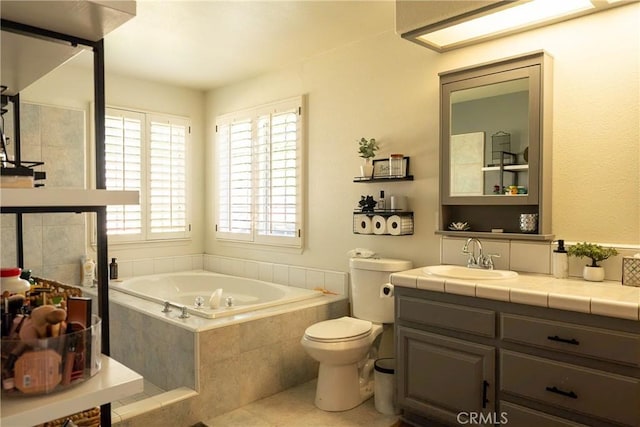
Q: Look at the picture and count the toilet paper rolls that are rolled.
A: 4